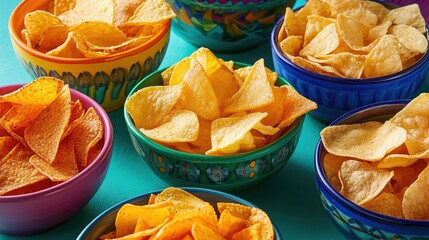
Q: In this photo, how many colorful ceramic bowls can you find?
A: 7